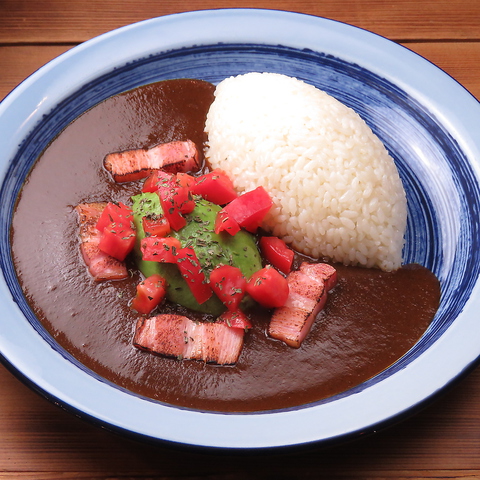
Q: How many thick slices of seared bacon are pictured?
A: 4